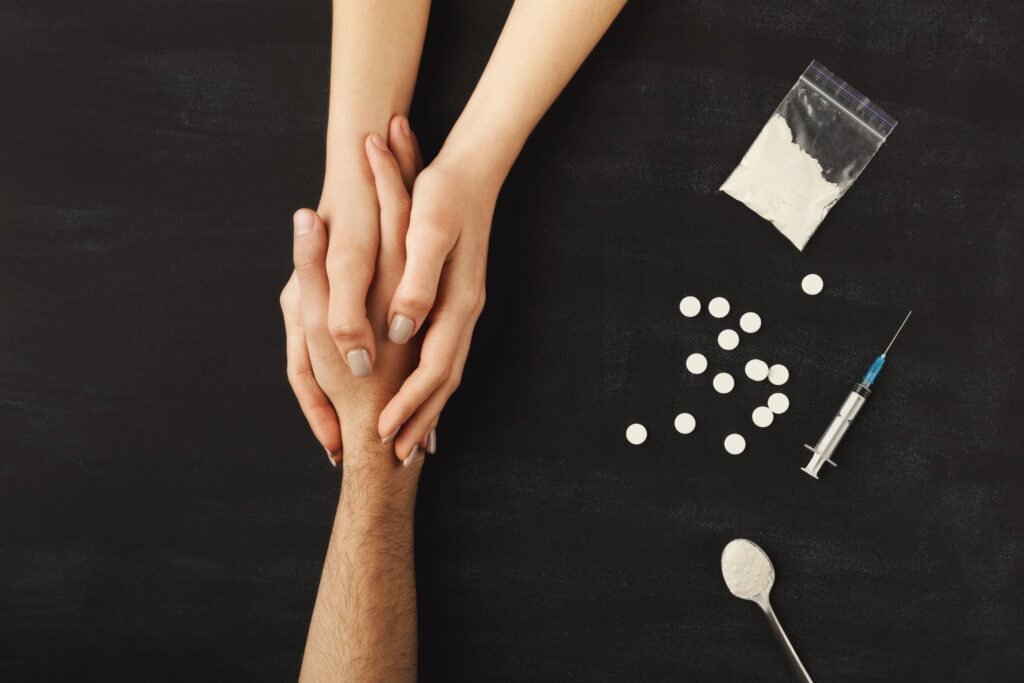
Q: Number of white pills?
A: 14